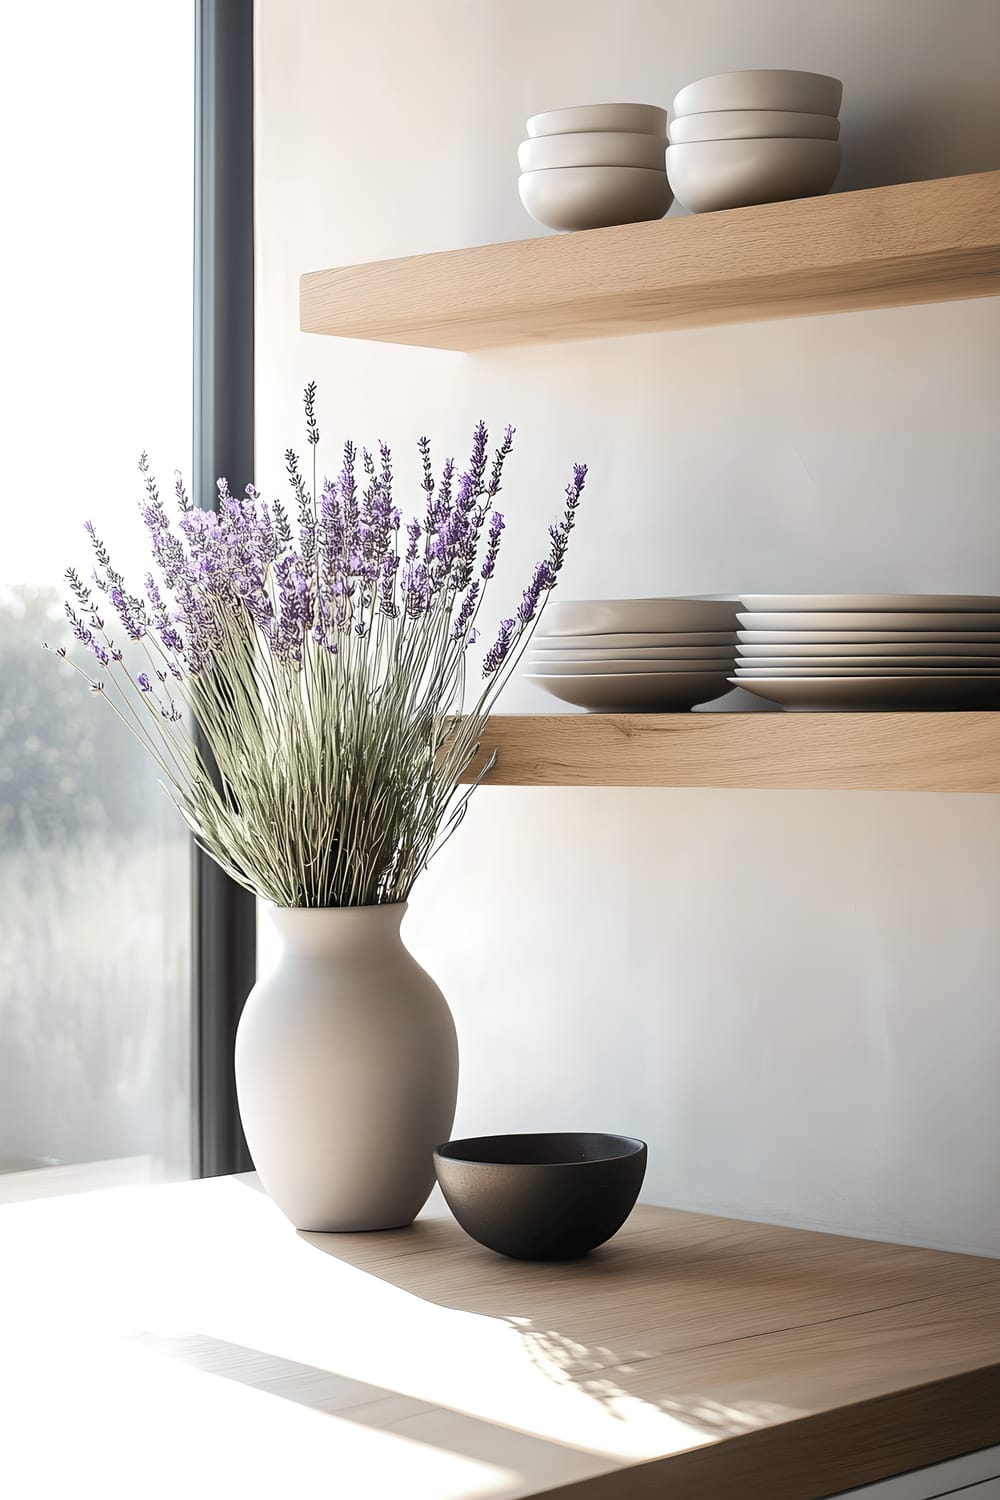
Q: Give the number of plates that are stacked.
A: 12